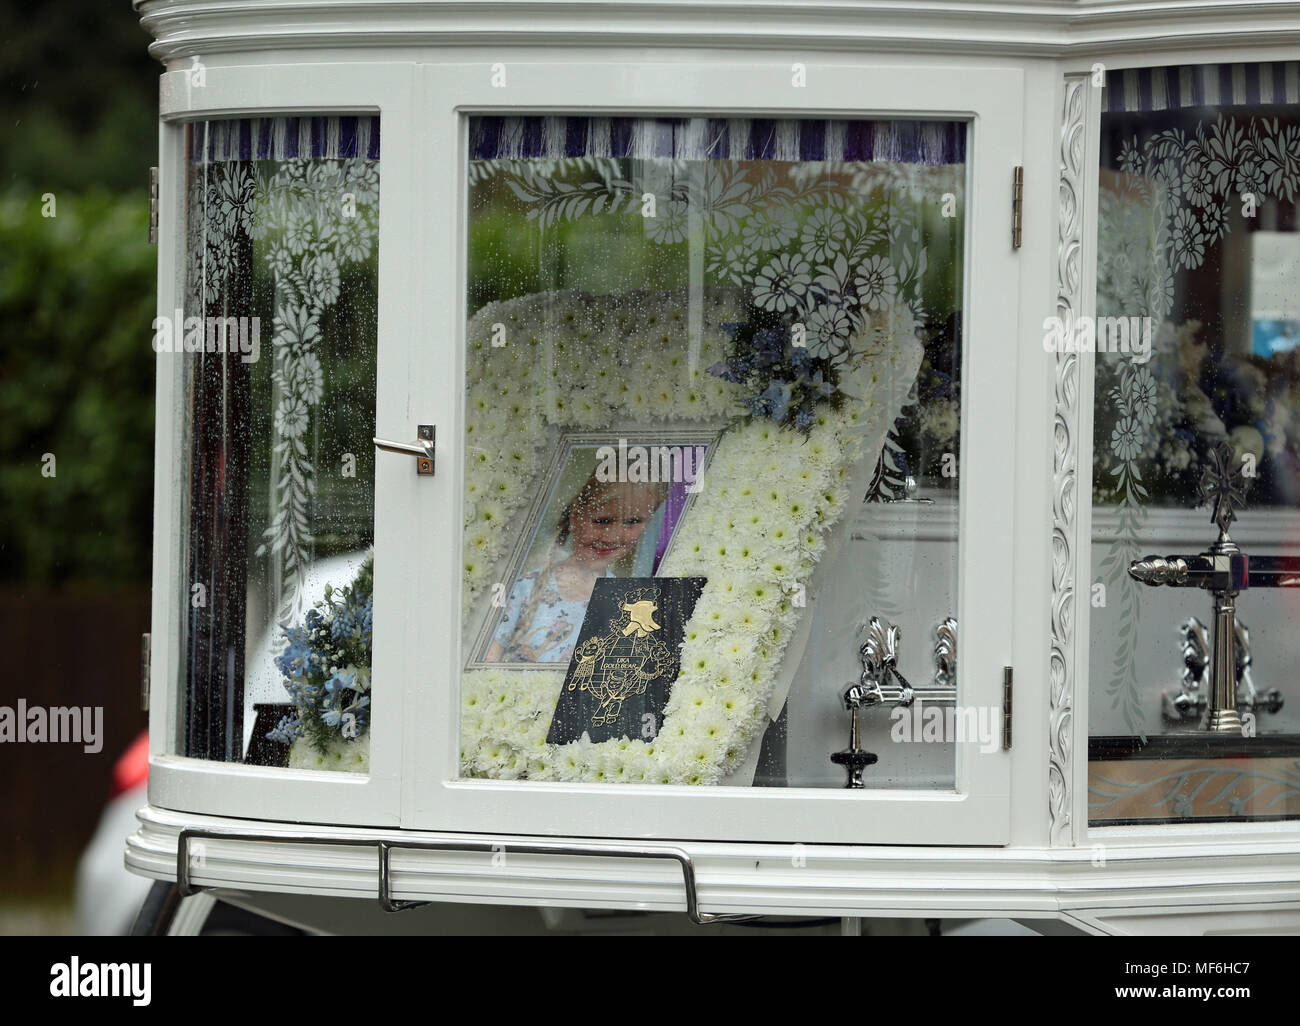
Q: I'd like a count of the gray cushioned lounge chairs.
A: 0